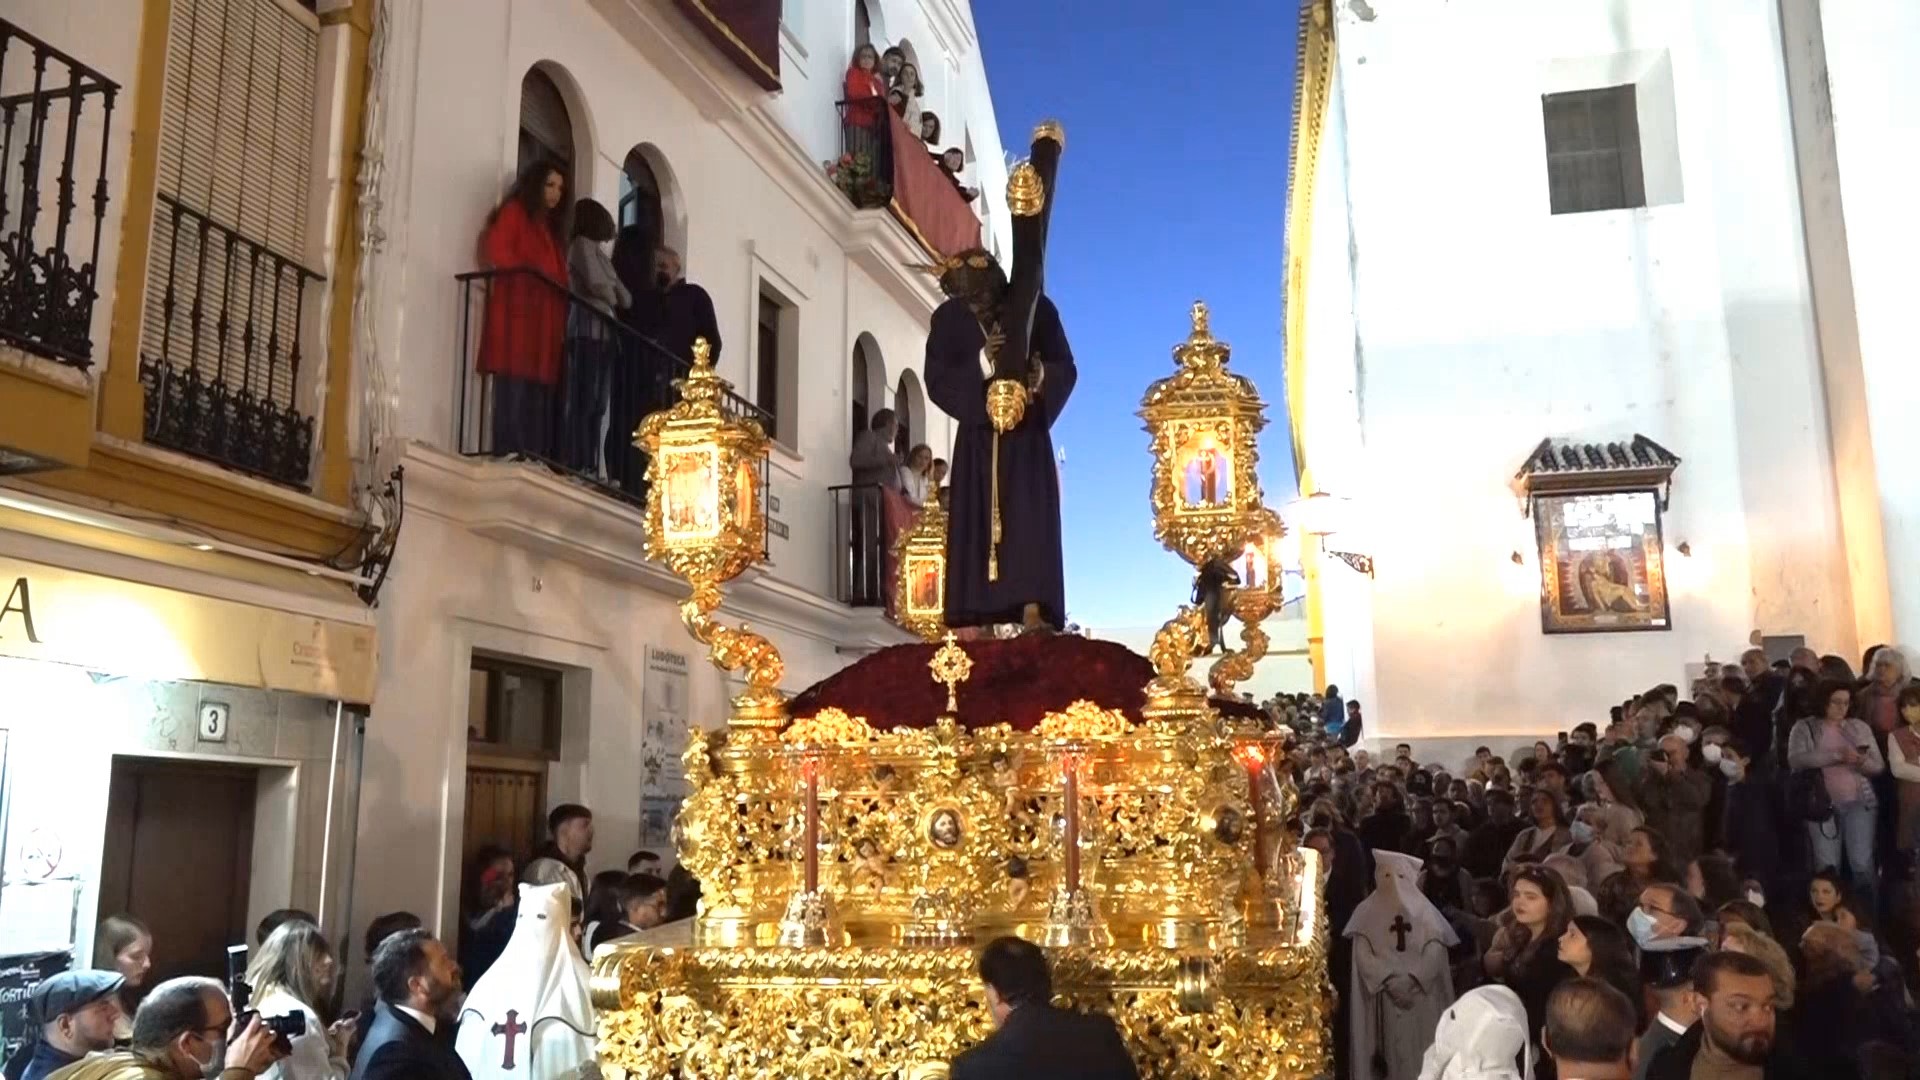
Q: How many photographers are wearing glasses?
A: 1